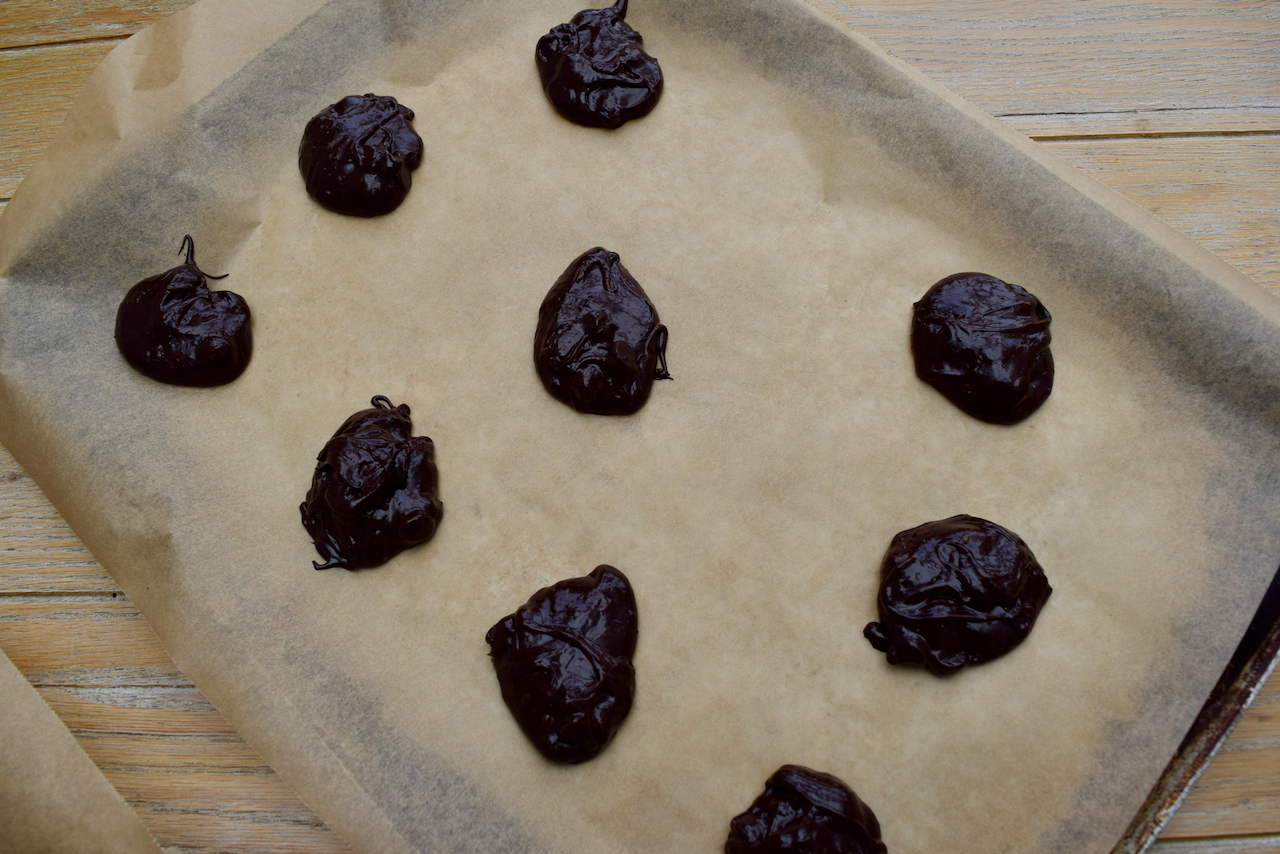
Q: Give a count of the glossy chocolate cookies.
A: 9